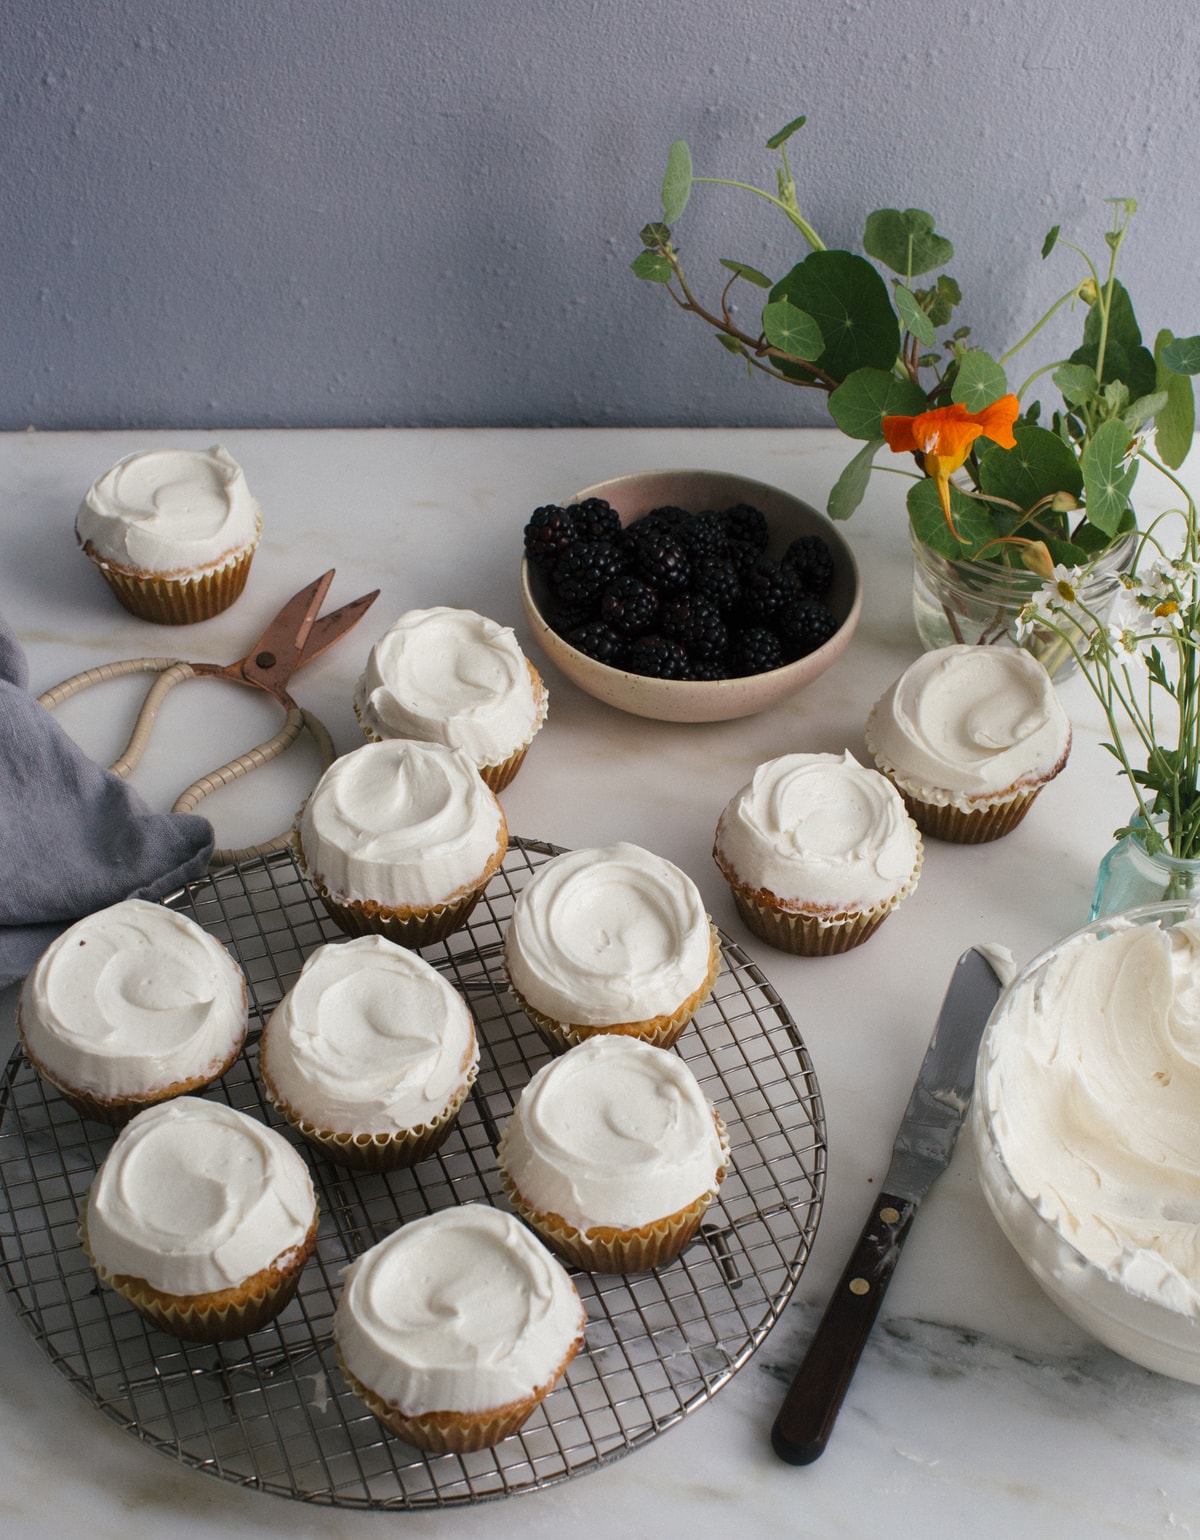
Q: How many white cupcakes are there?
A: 11